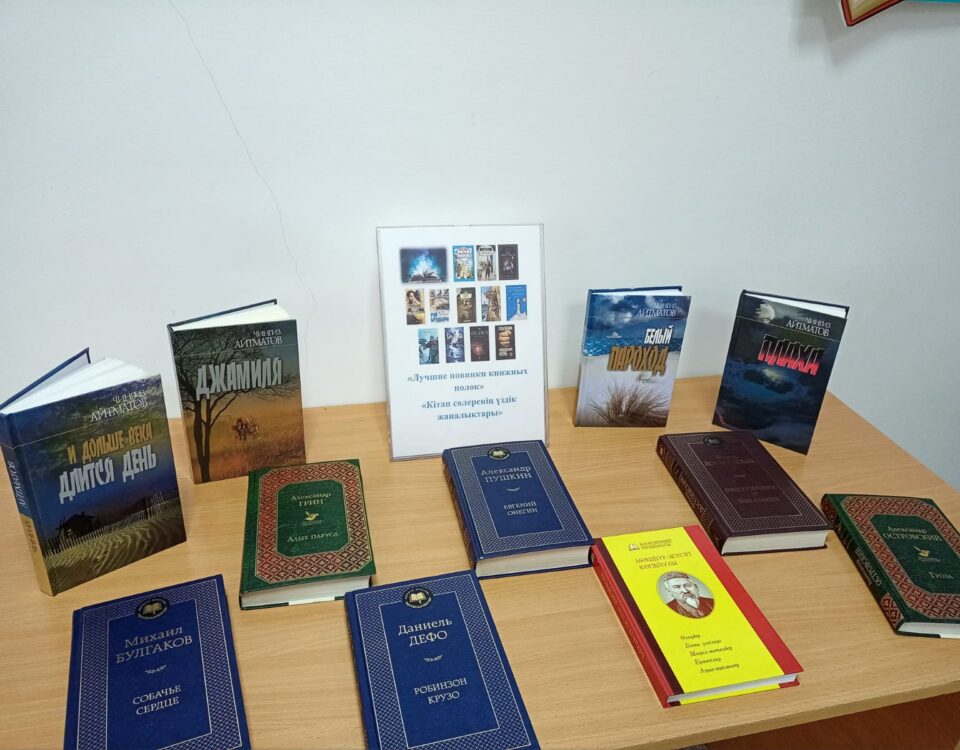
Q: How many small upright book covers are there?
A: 12